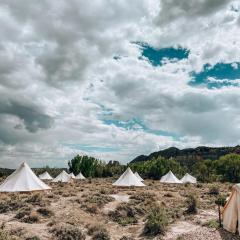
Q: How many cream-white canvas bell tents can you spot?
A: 10